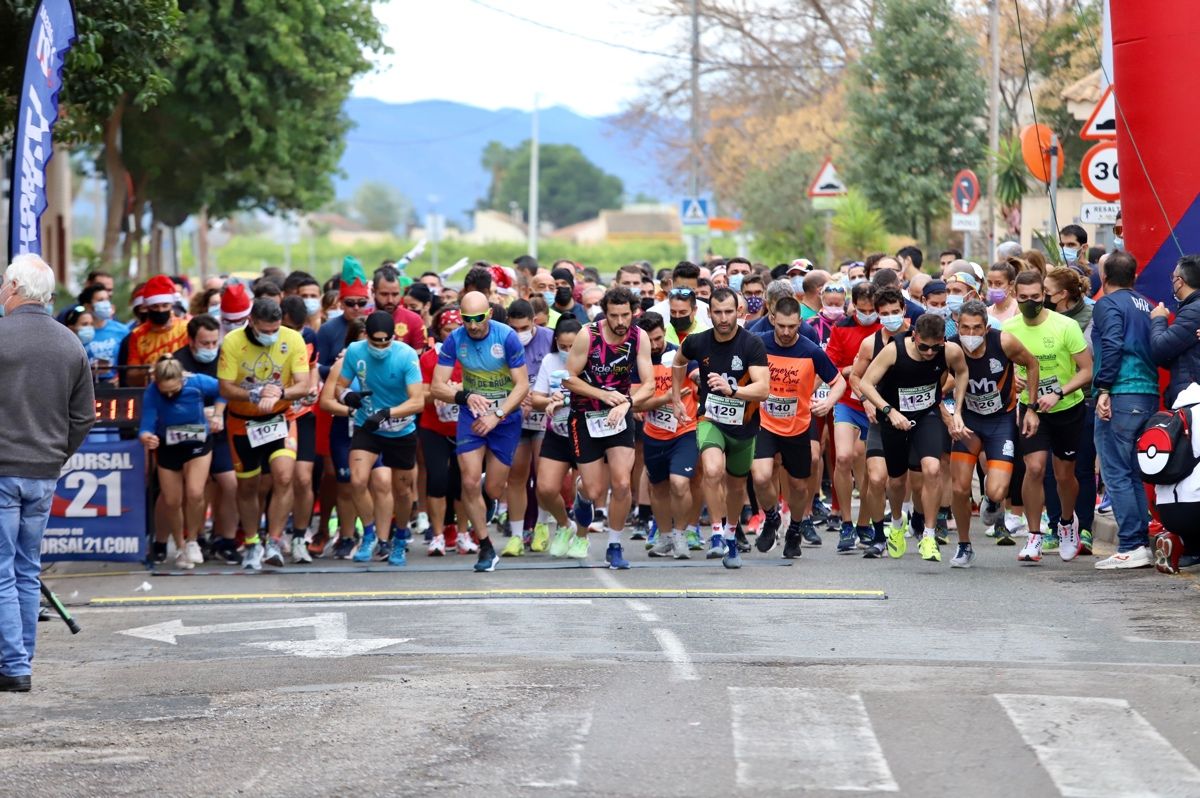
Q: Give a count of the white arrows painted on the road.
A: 2